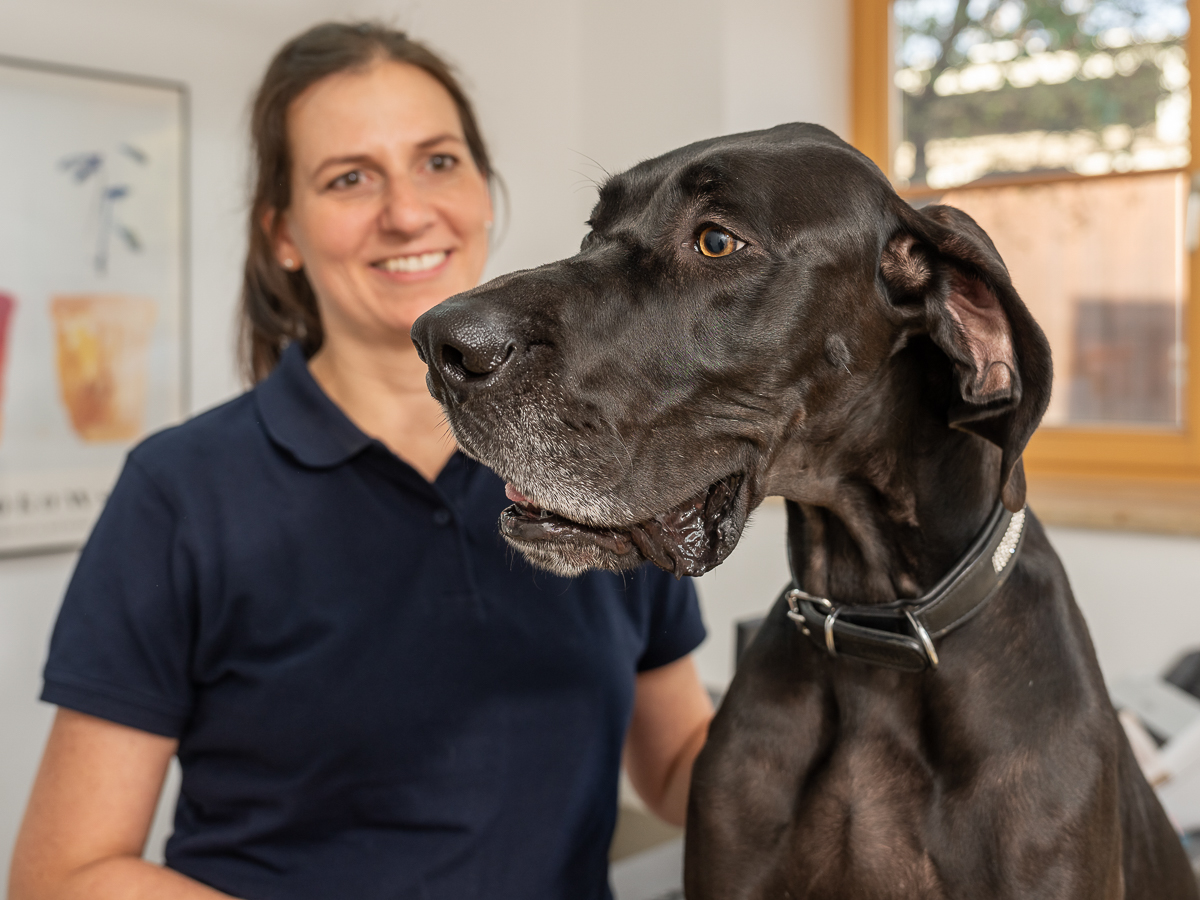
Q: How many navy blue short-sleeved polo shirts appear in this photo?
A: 1